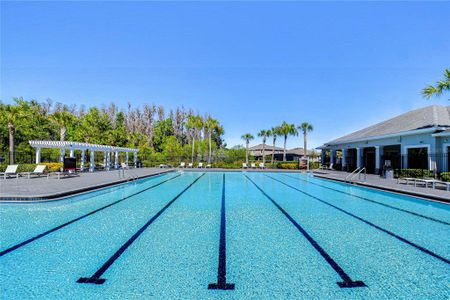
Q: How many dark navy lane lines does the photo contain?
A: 6